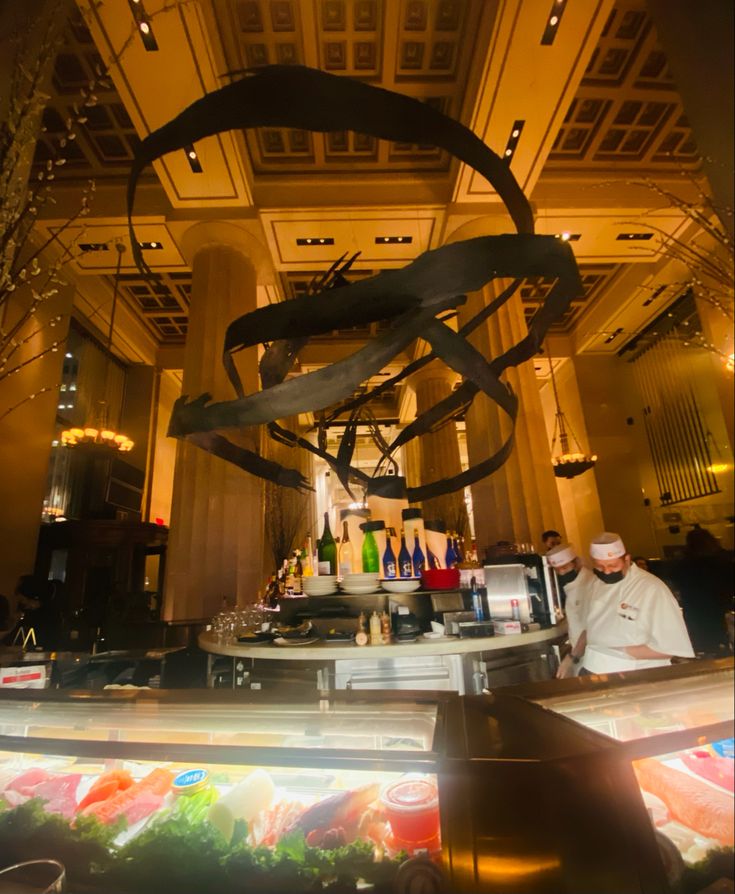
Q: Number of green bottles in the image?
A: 2